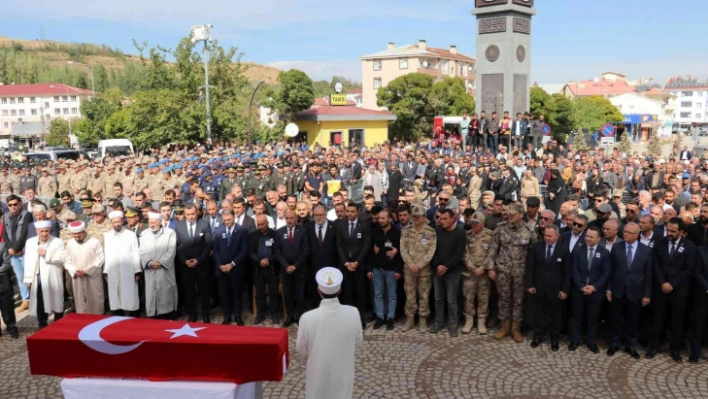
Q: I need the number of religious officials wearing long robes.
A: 5